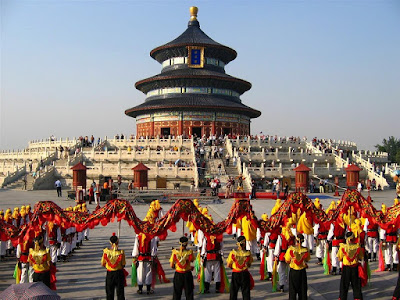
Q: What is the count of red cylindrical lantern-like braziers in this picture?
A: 4